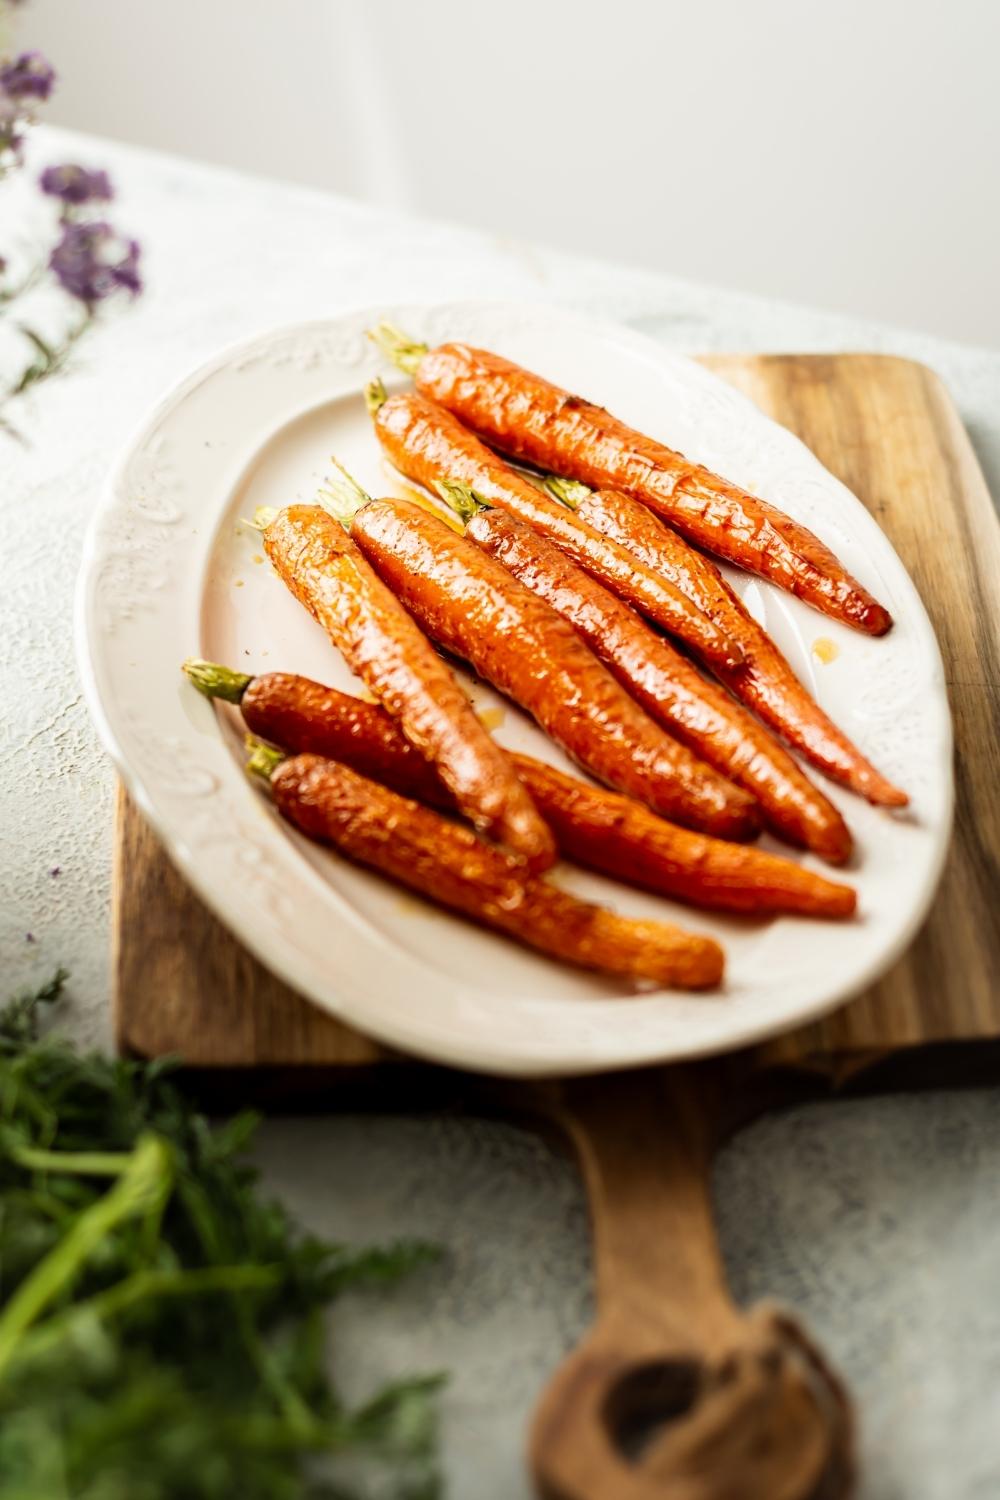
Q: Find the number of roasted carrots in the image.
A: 8